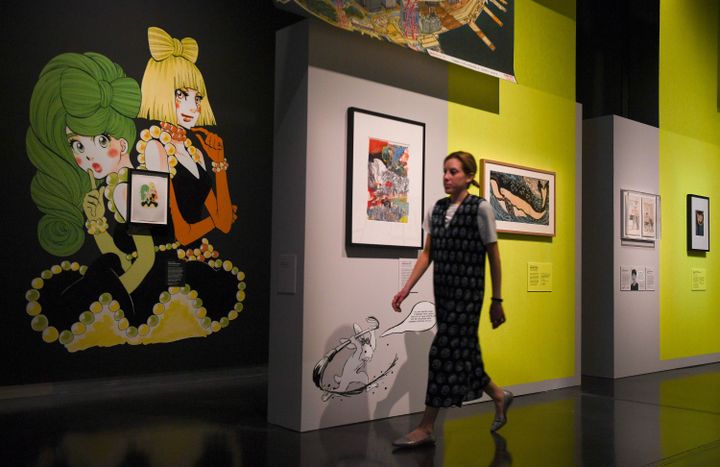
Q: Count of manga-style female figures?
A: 2